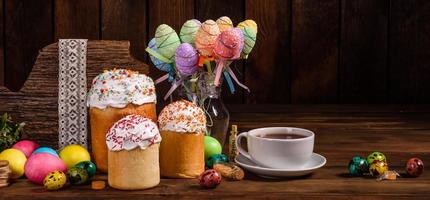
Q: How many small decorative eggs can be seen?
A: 9